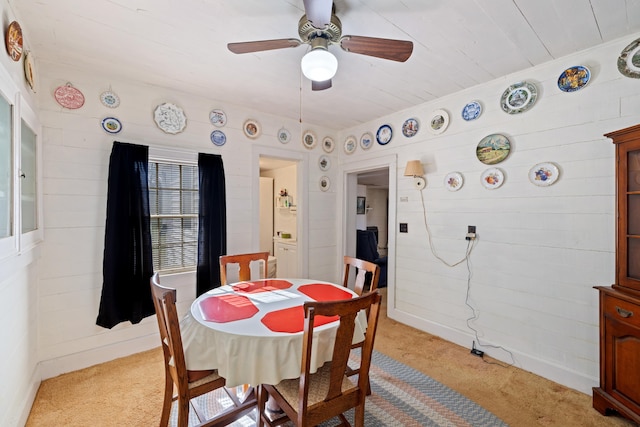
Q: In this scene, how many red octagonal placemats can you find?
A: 4